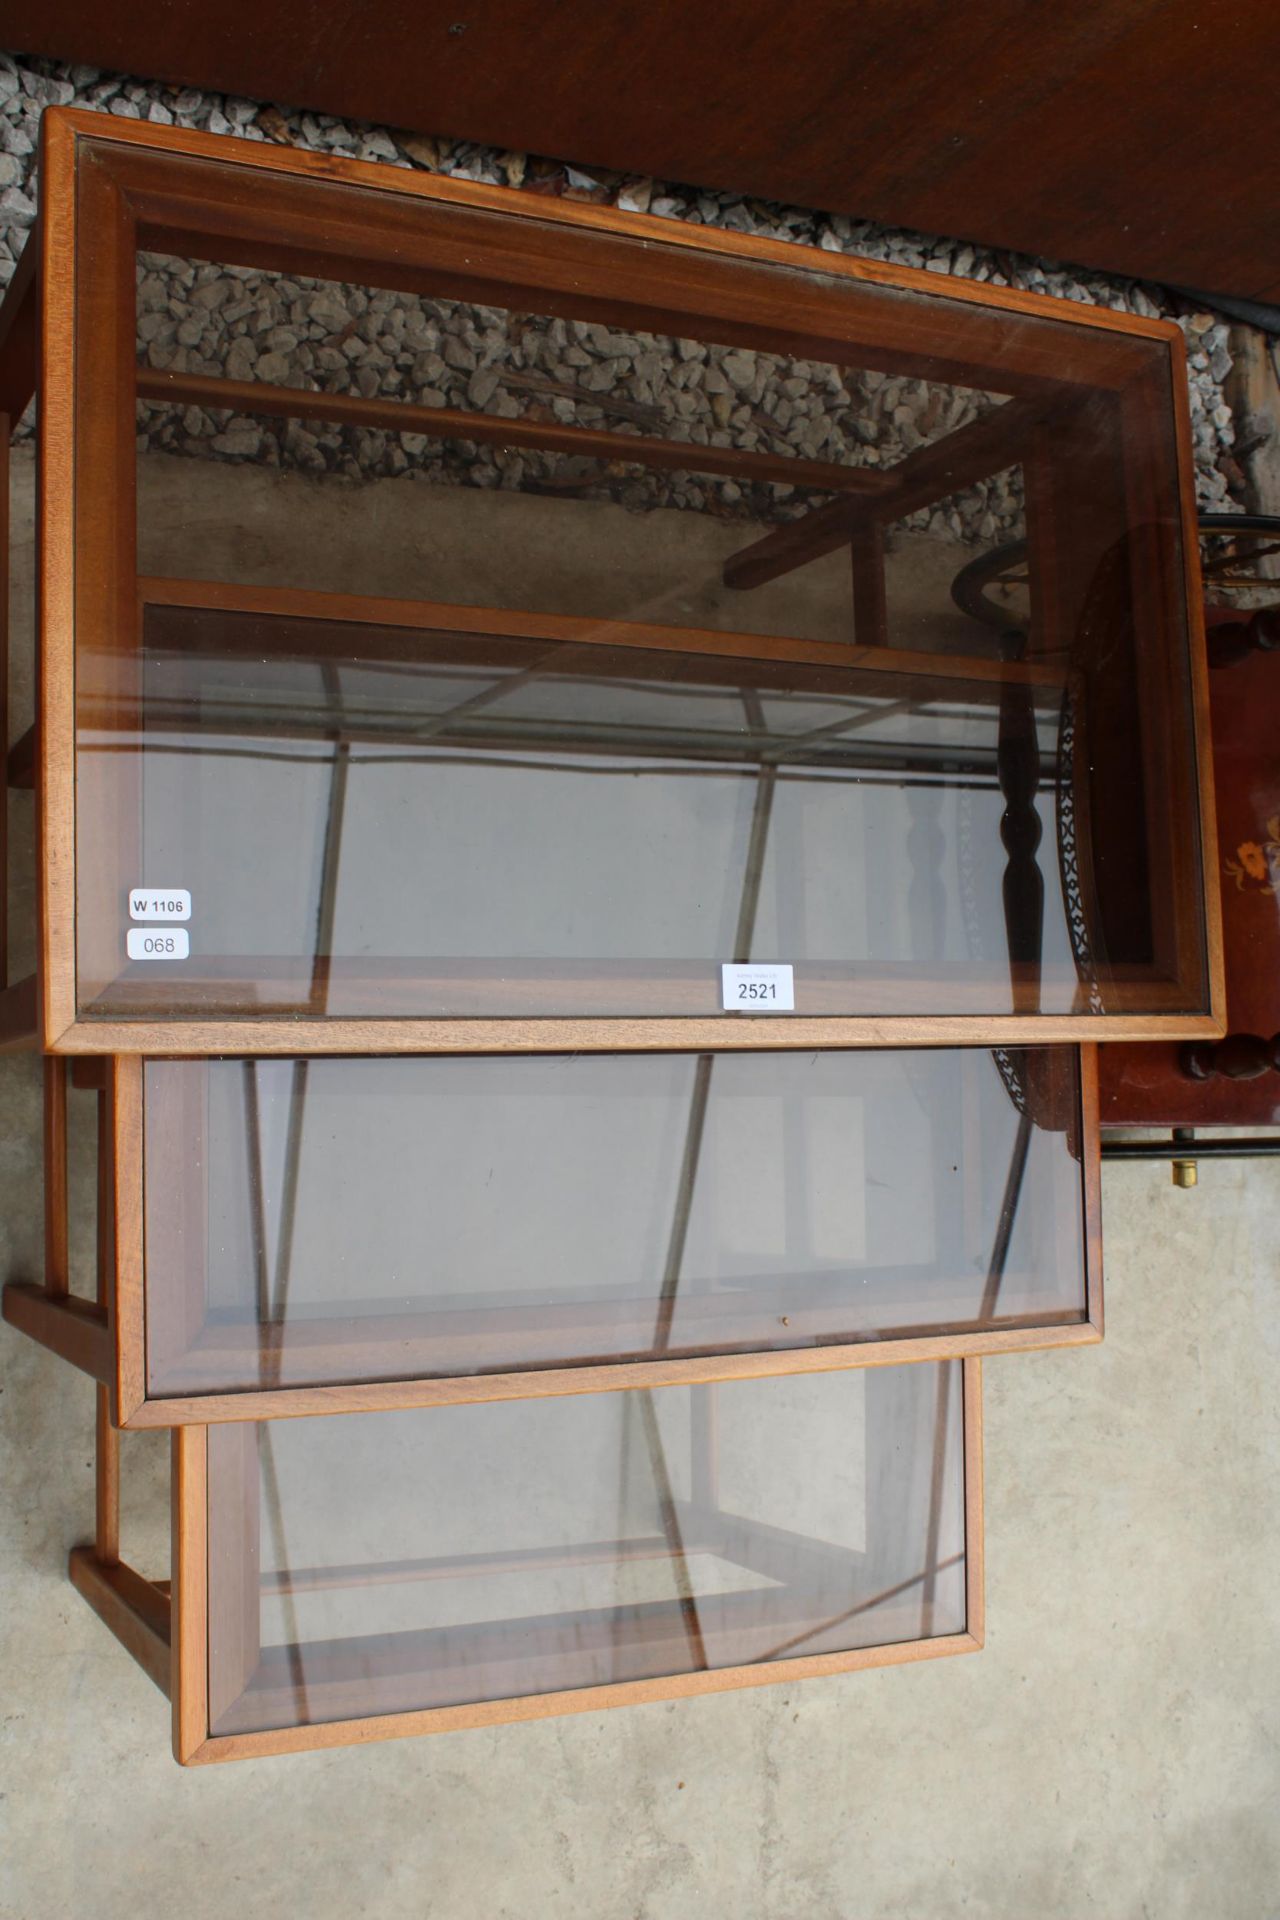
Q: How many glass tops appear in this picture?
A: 3